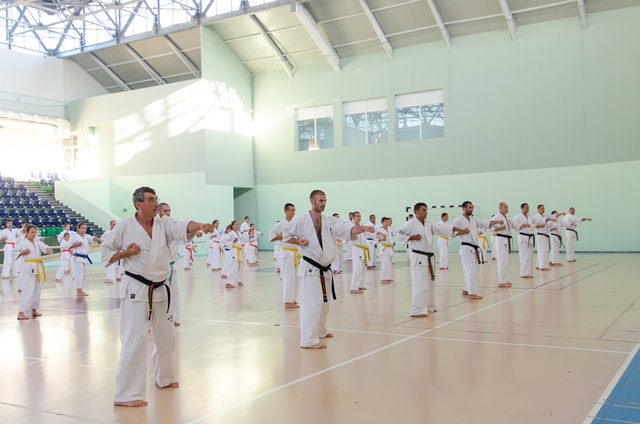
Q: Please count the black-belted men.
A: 9